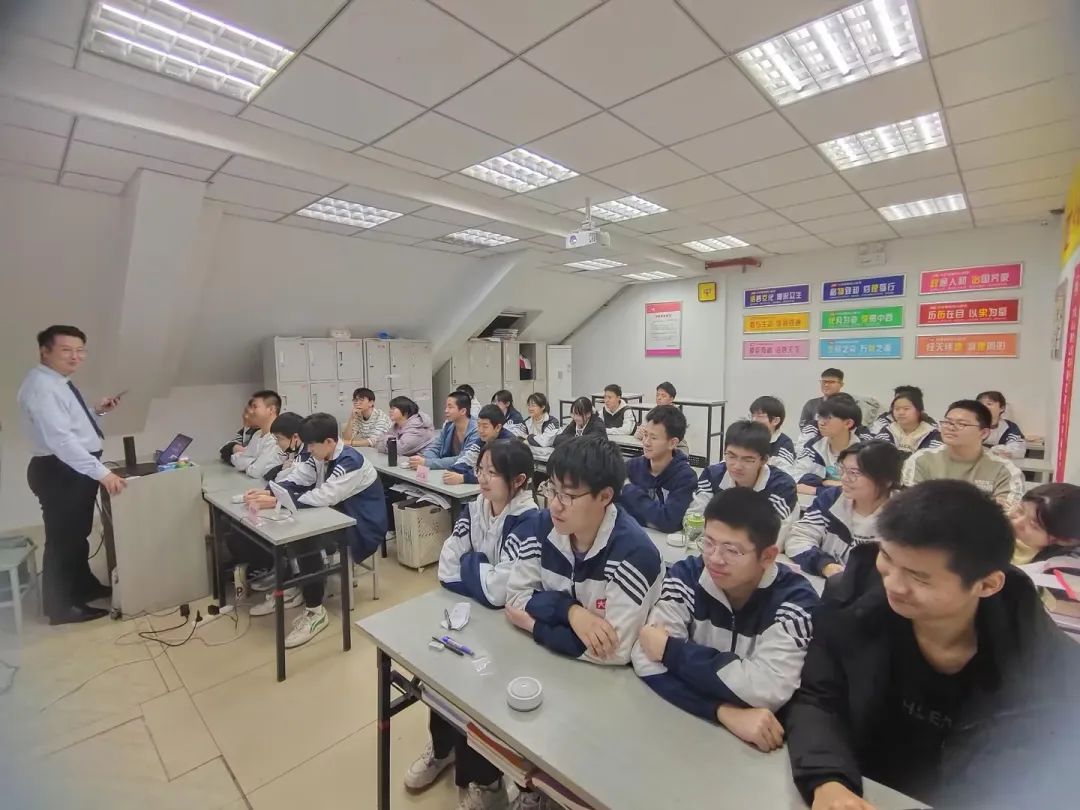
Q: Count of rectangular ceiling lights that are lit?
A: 11